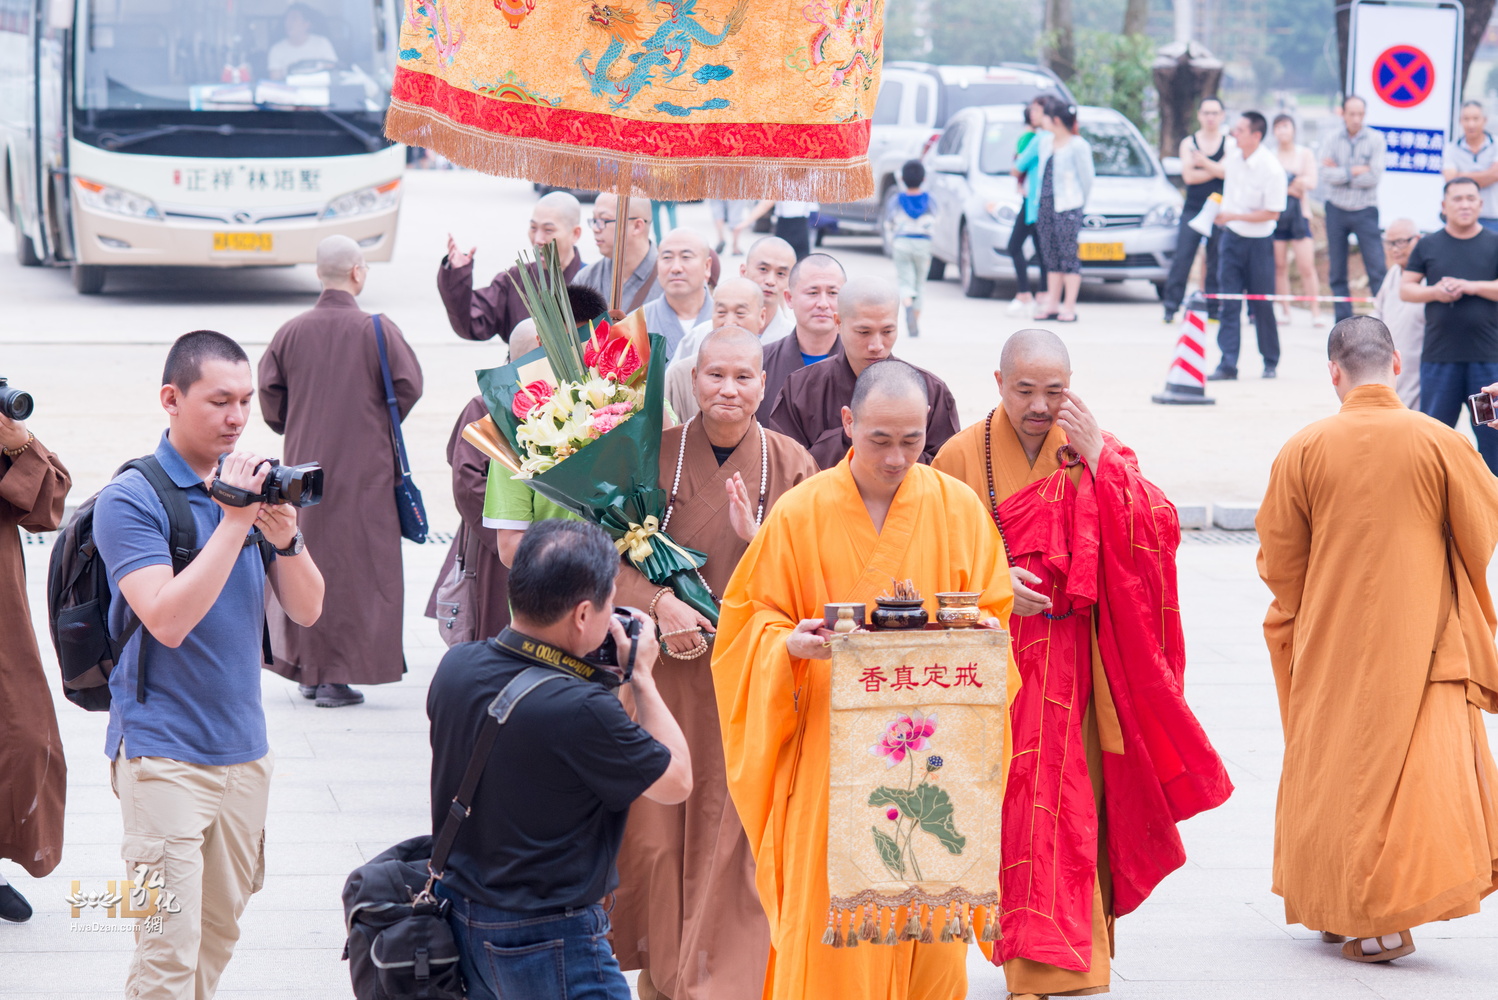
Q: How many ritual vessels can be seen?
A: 3